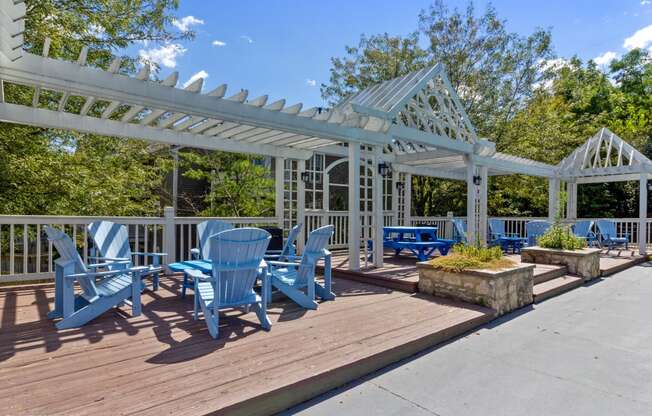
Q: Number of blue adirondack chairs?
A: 11